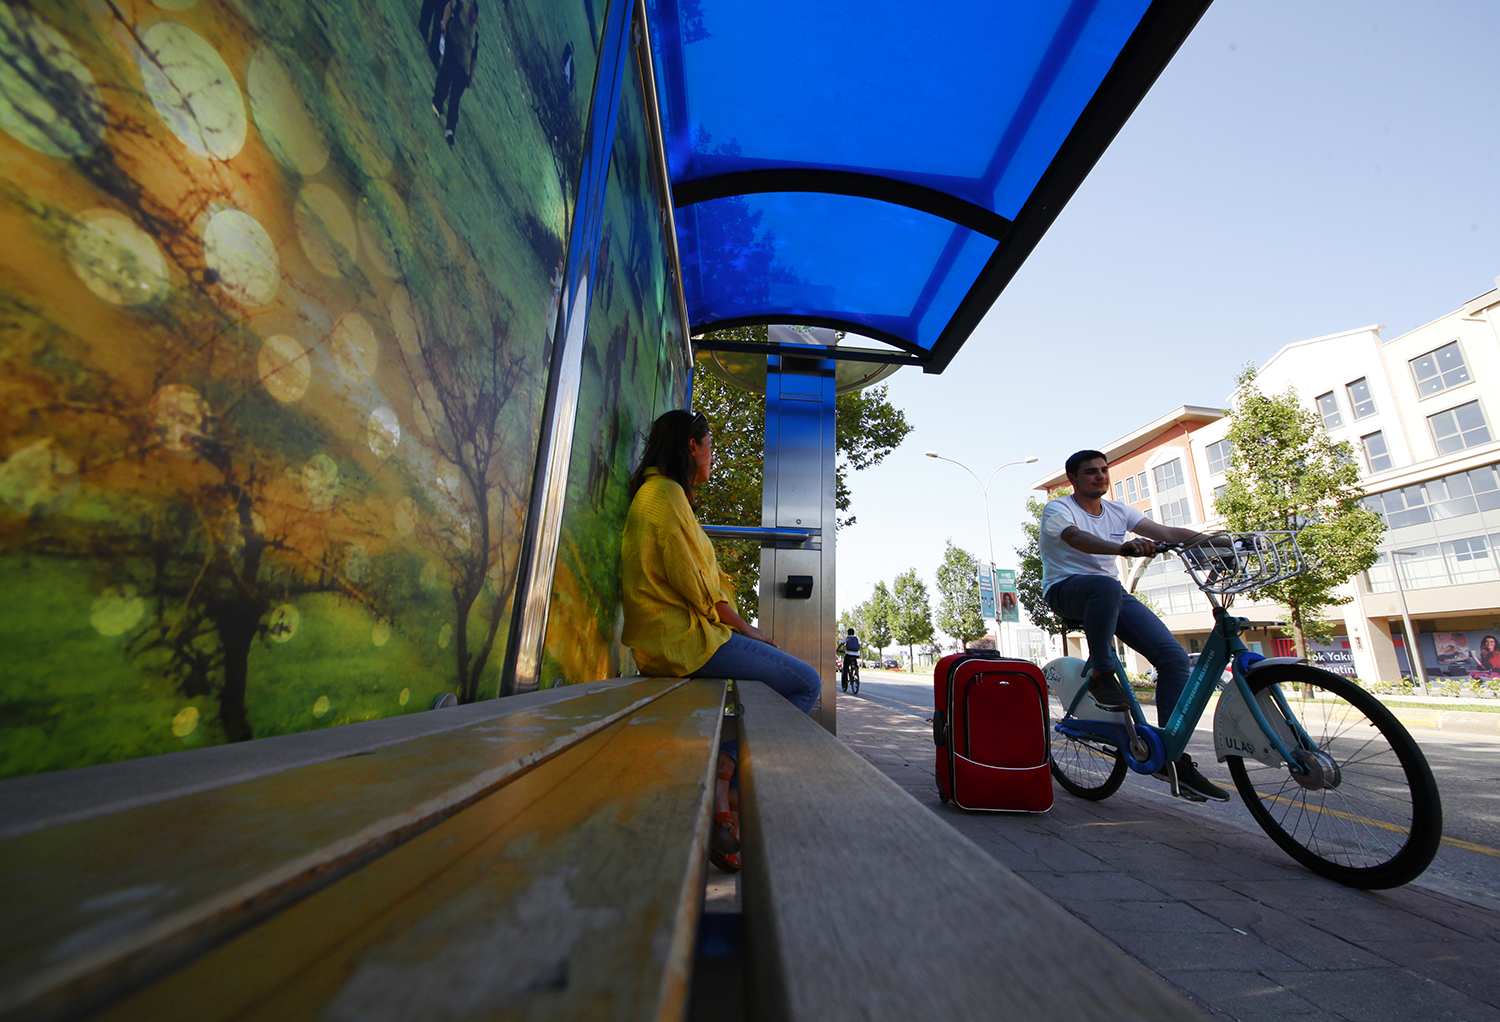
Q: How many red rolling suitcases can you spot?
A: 1